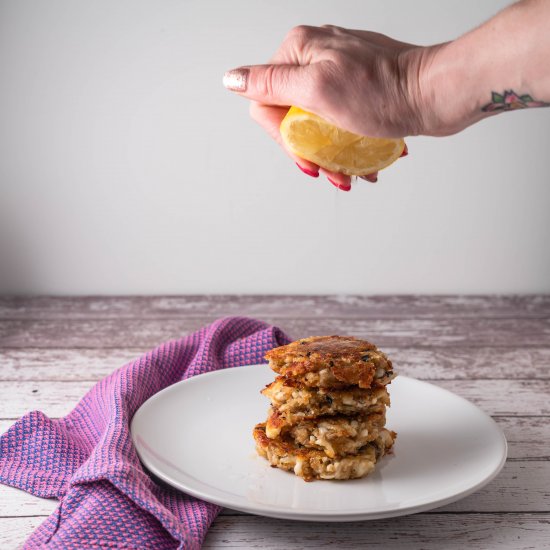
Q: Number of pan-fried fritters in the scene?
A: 4